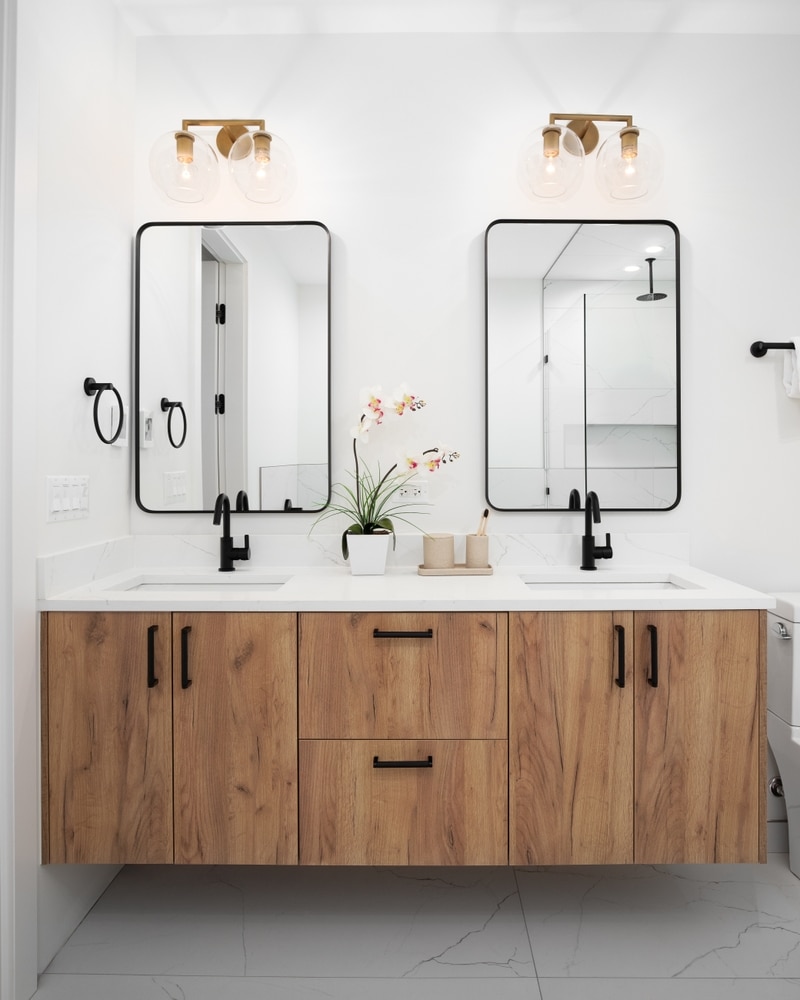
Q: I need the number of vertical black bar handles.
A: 4